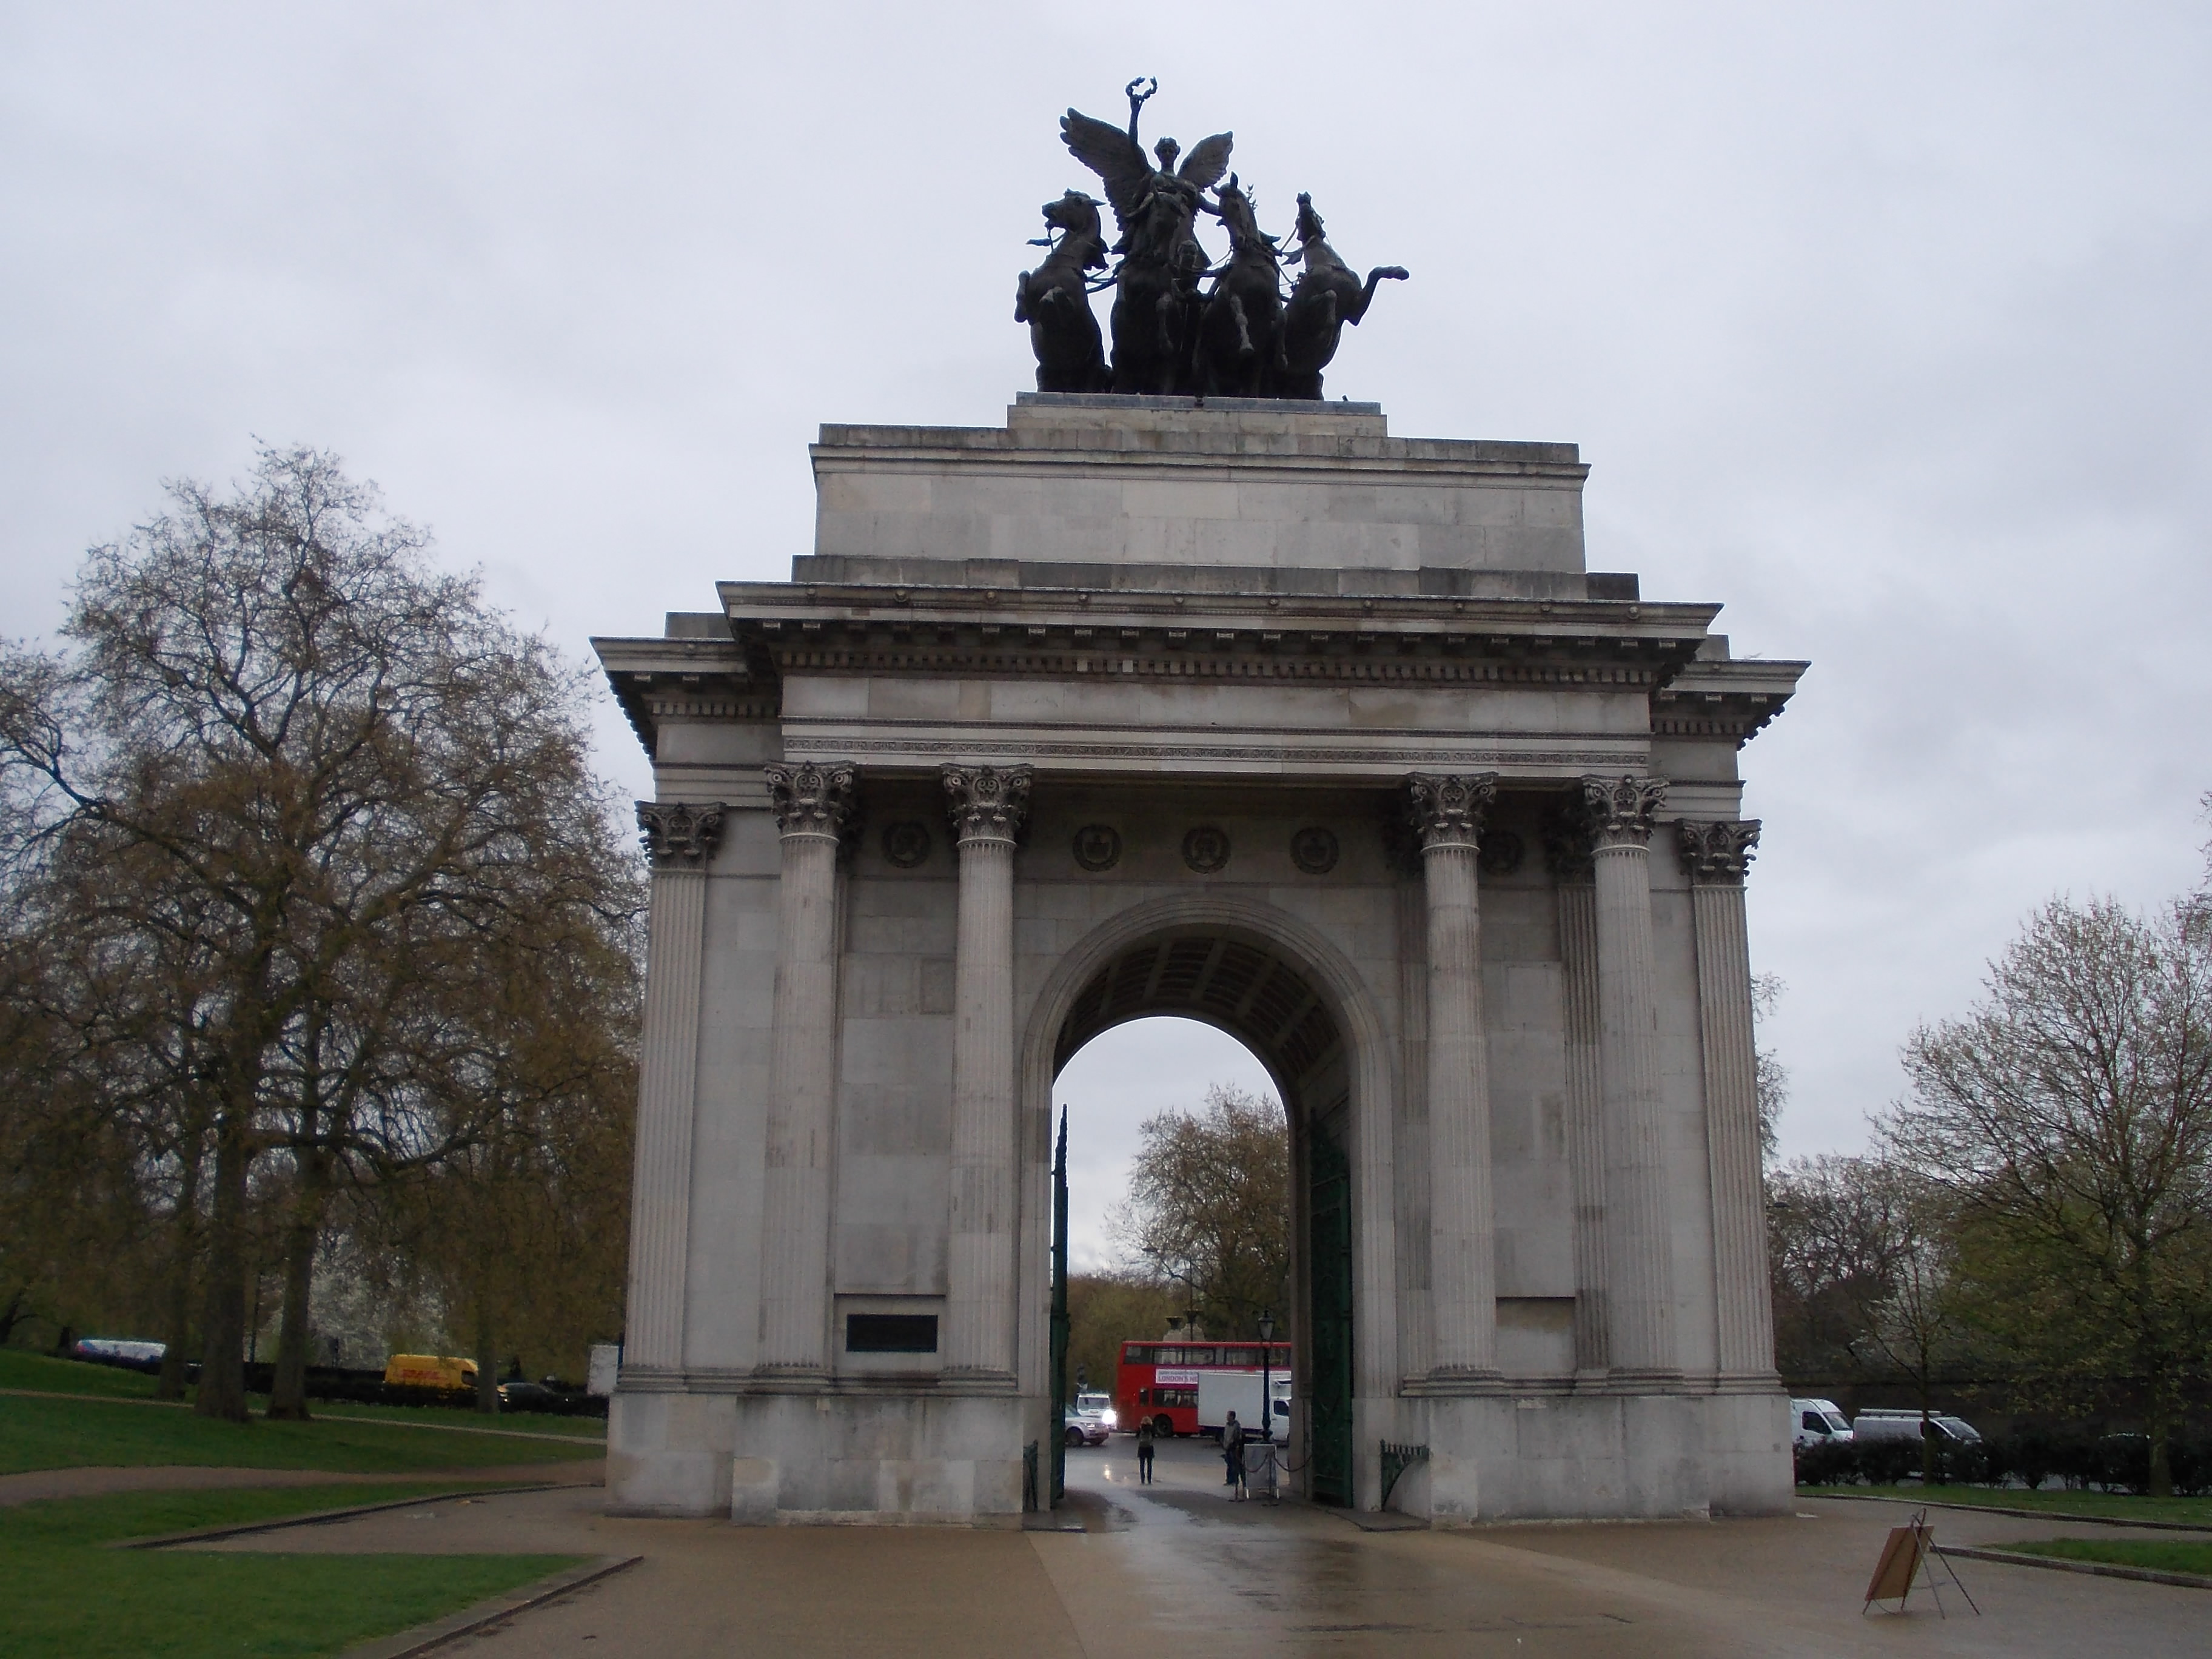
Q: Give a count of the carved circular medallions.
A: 5